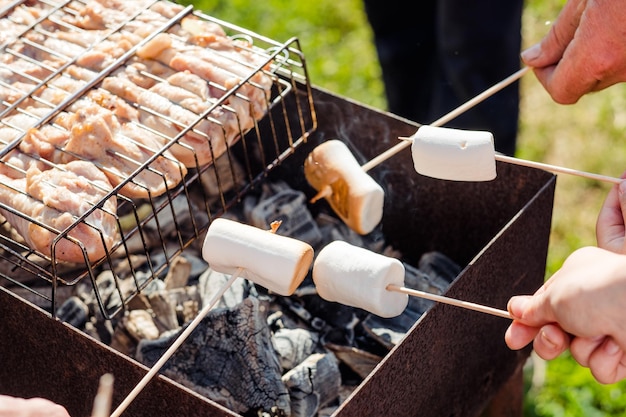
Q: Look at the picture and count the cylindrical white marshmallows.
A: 4